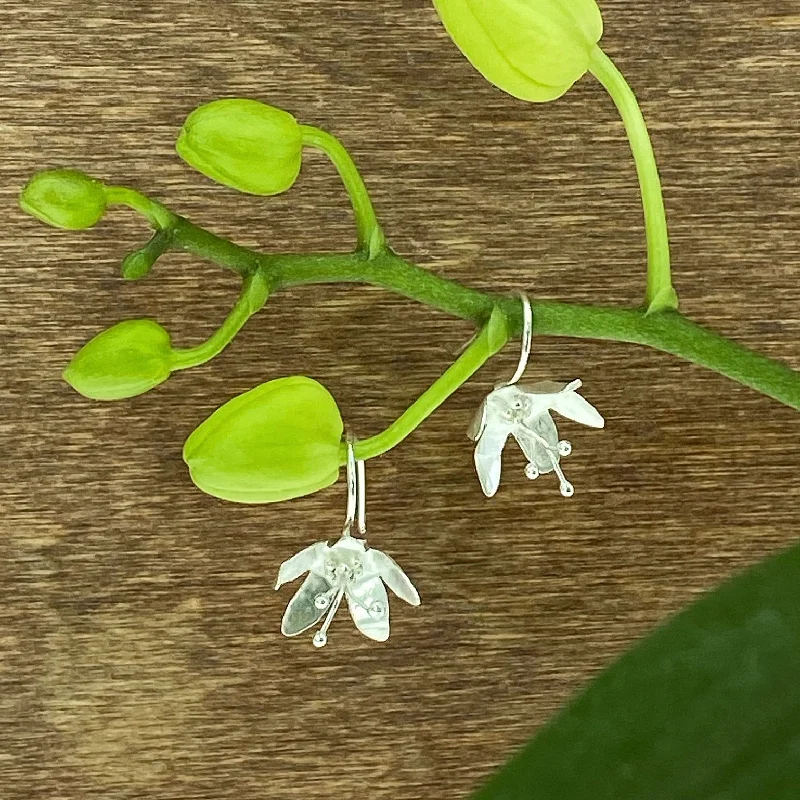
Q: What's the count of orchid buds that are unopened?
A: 6